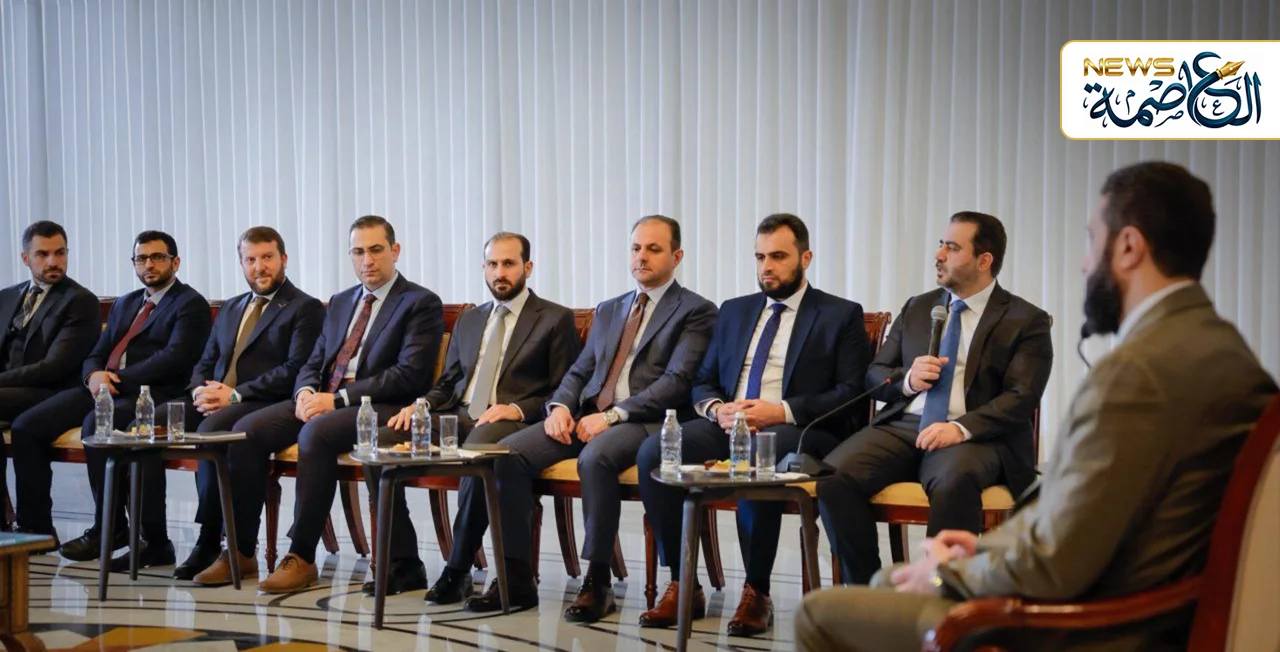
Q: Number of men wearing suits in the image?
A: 9